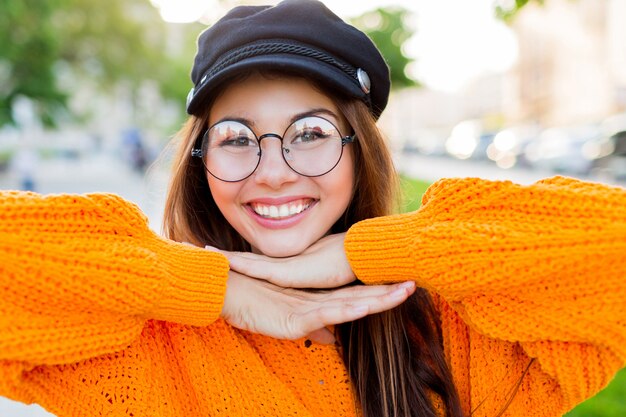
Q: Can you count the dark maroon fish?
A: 0